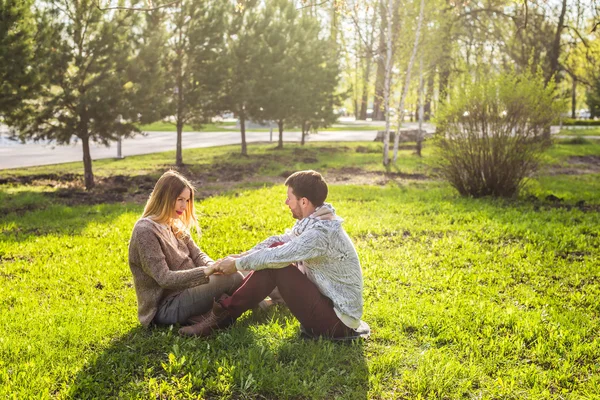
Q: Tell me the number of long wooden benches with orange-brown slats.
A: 0